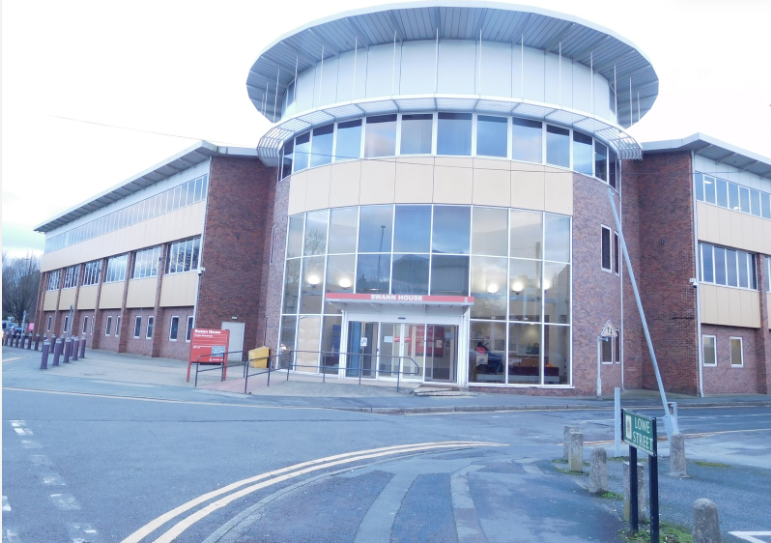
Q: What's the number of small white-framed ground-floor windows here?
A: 14